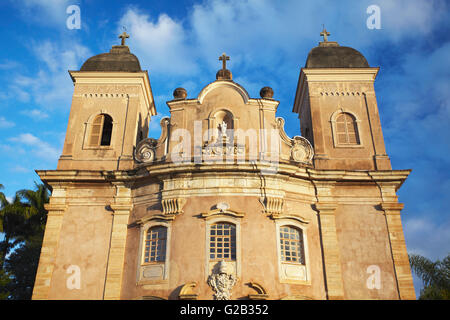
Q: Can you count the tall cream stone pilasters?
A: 4